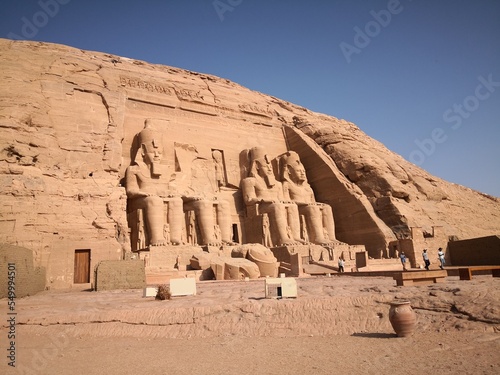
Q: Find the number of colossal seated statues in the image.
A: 4